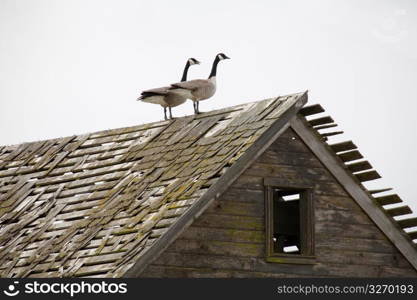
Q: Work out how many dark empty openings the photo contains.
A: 1